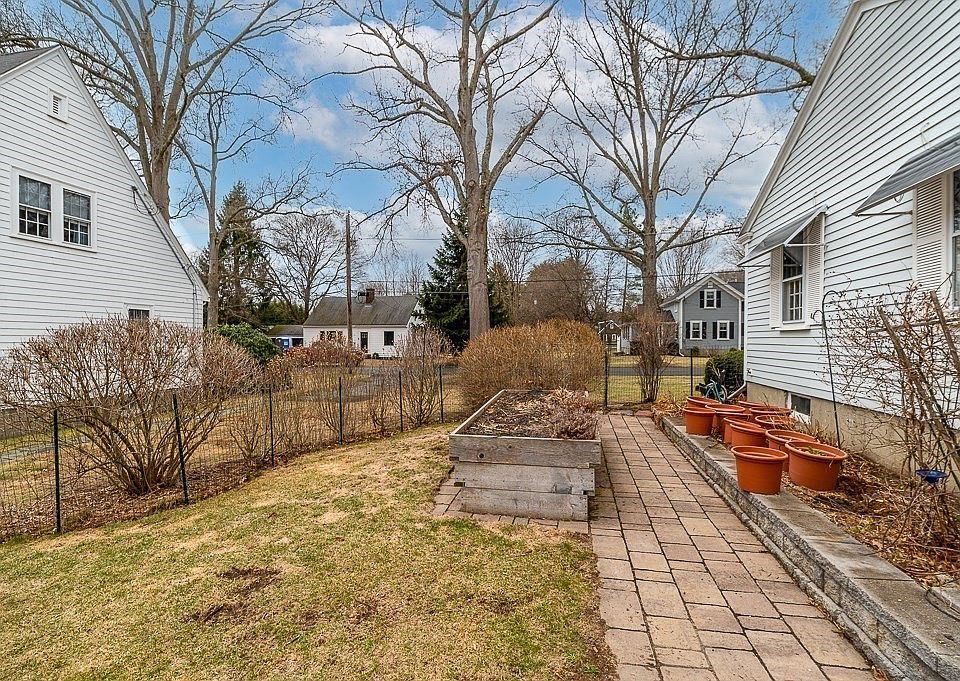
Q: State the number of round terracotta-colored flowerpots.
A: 12